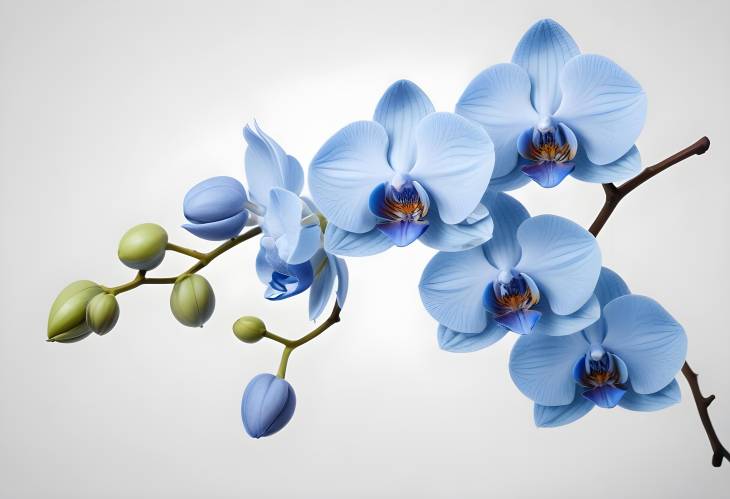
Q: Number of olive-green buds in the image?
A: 5